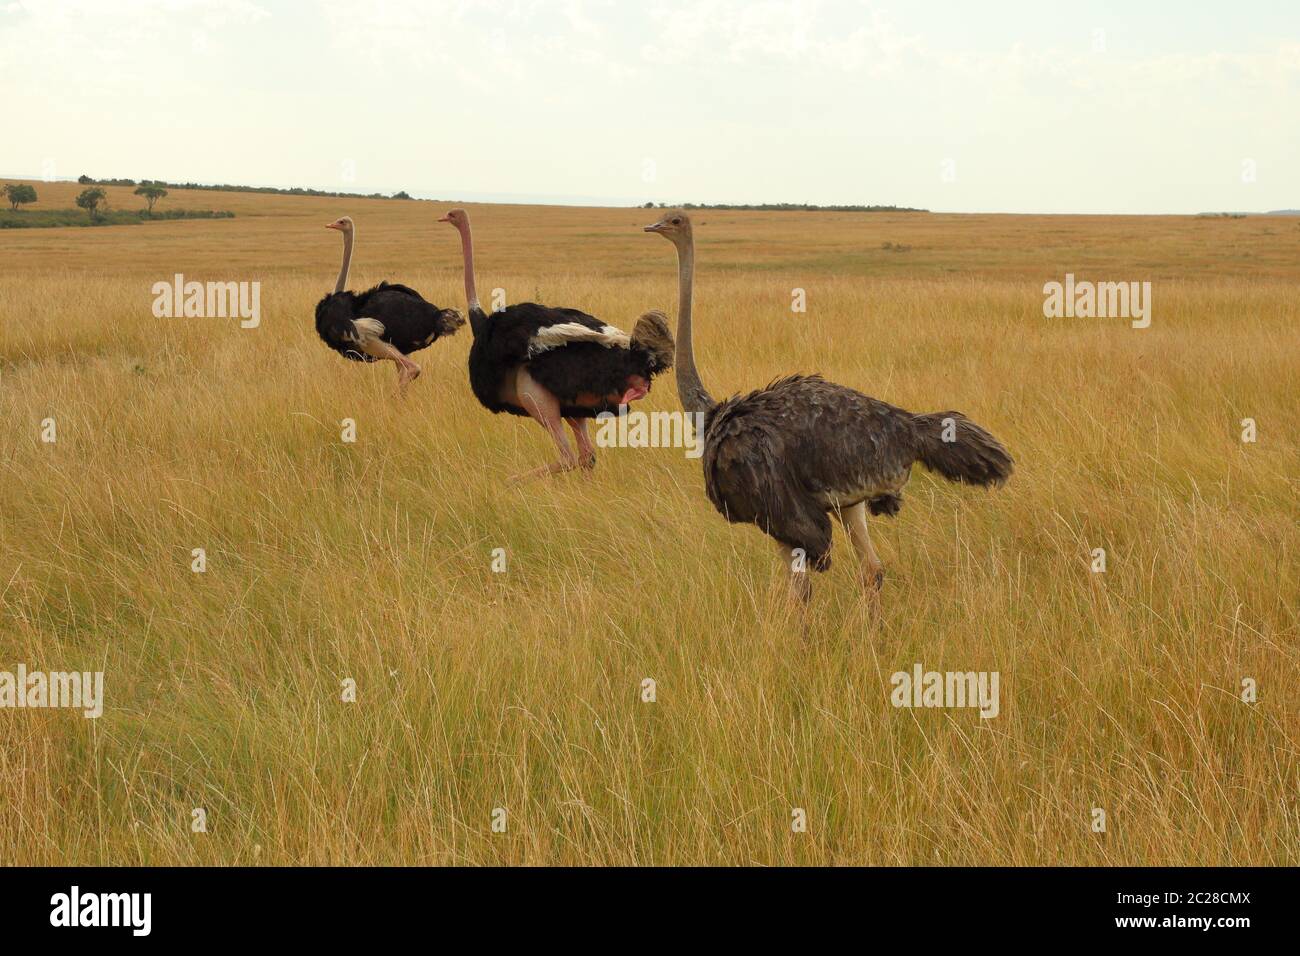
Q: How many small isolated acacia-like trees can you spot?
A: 3